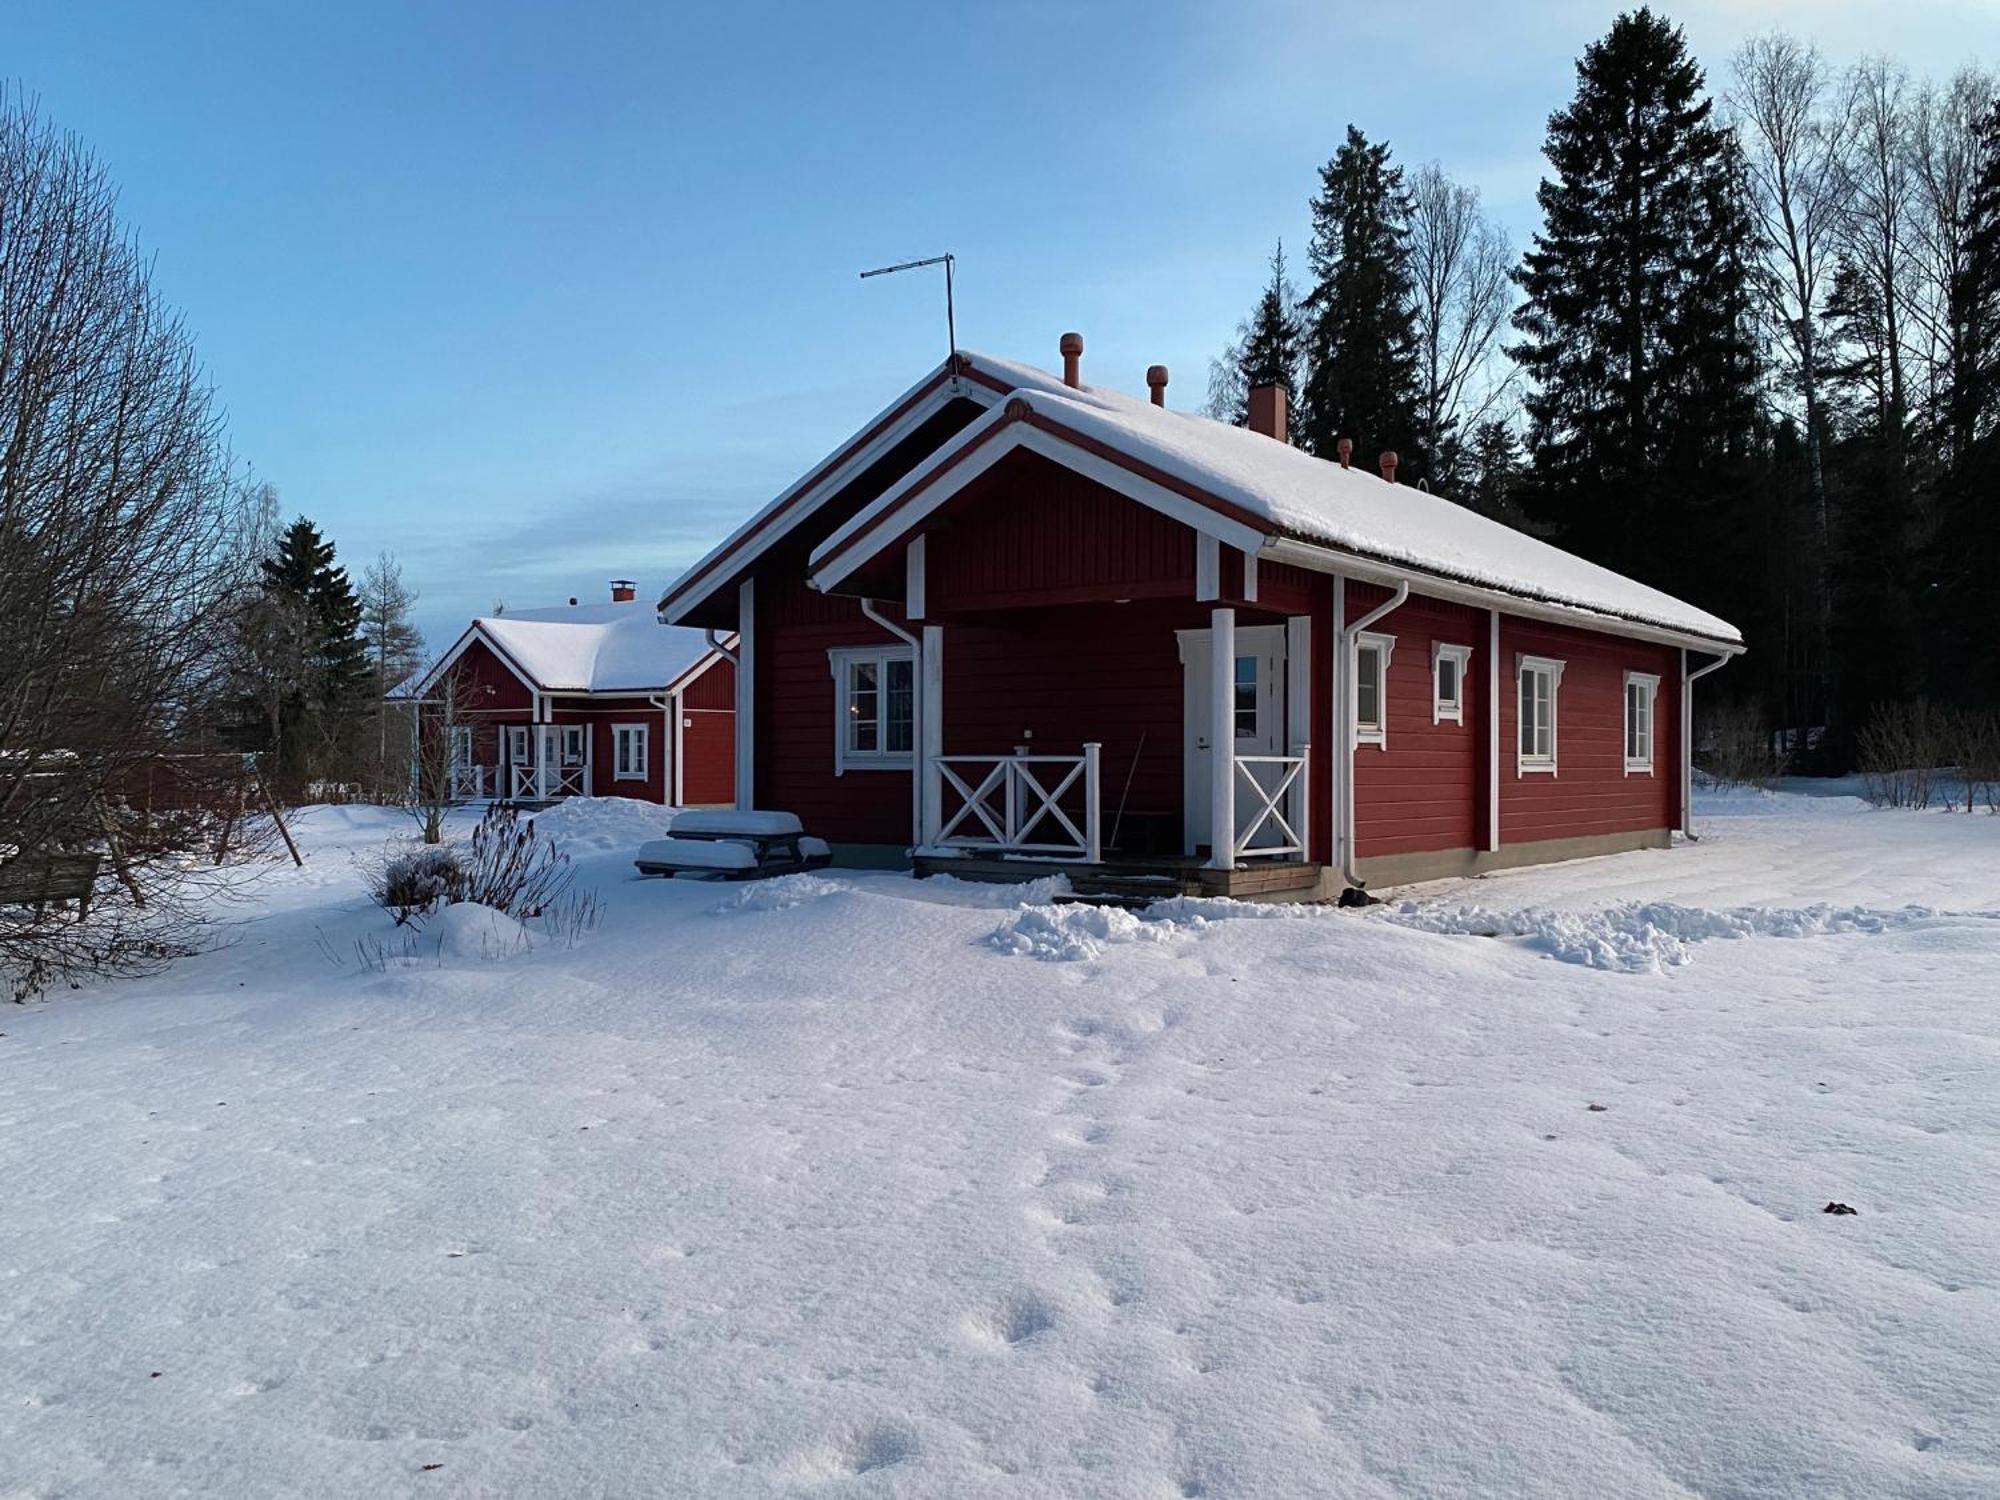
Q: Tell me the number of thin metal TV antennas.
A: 1